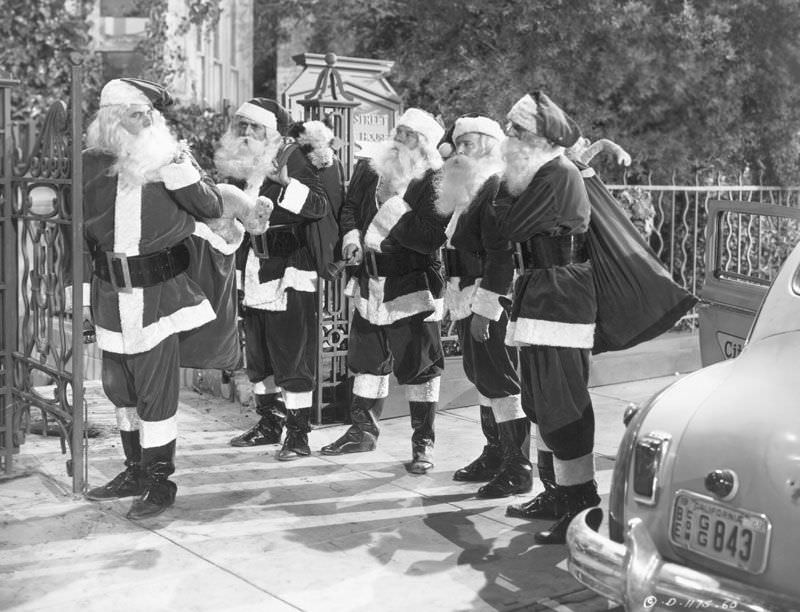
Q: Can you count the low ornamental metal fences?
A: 1